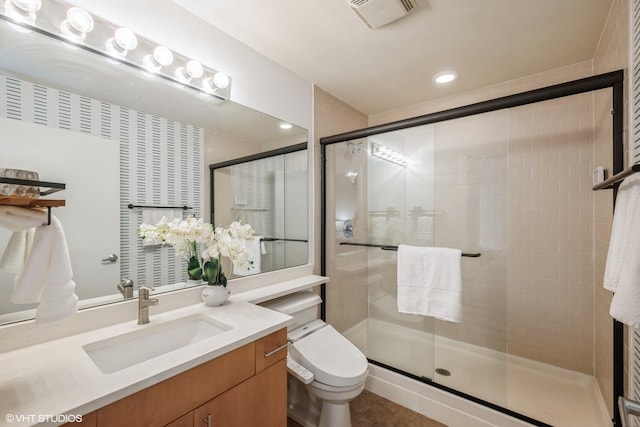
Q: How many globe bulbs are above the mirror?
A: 6